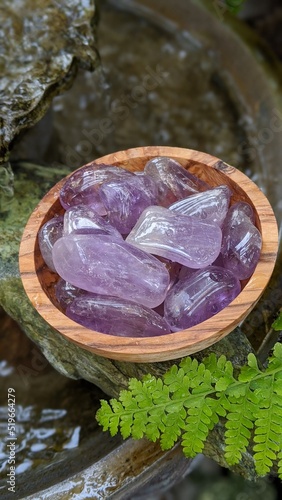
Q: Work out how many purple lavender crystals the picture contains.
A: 12